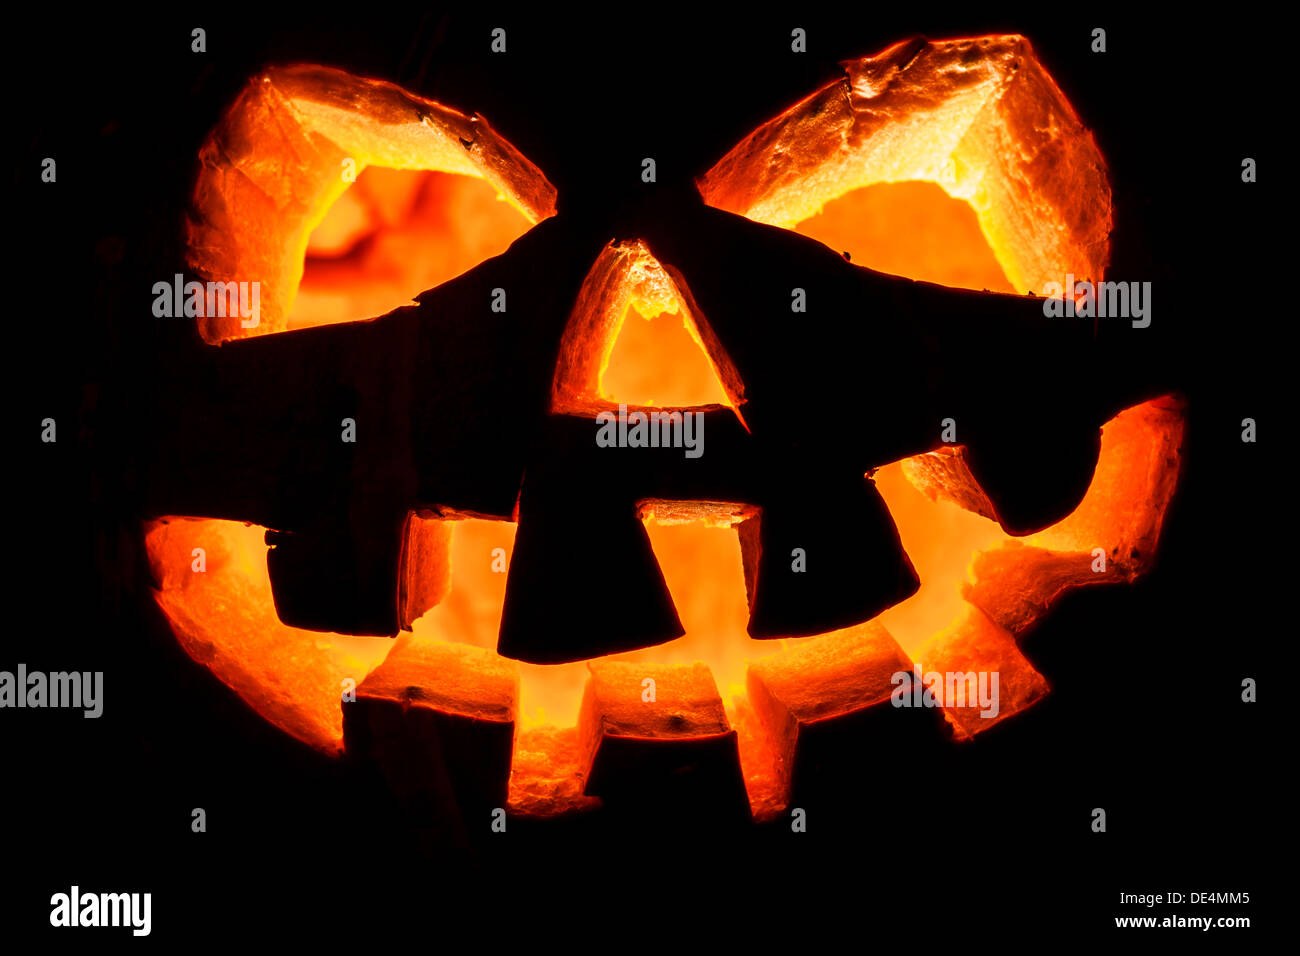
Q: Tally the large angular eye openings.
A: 2